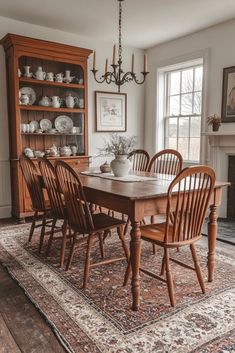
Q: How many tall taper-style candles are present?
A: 5